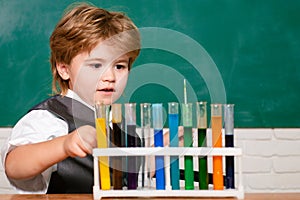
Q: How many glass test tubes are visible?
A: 10